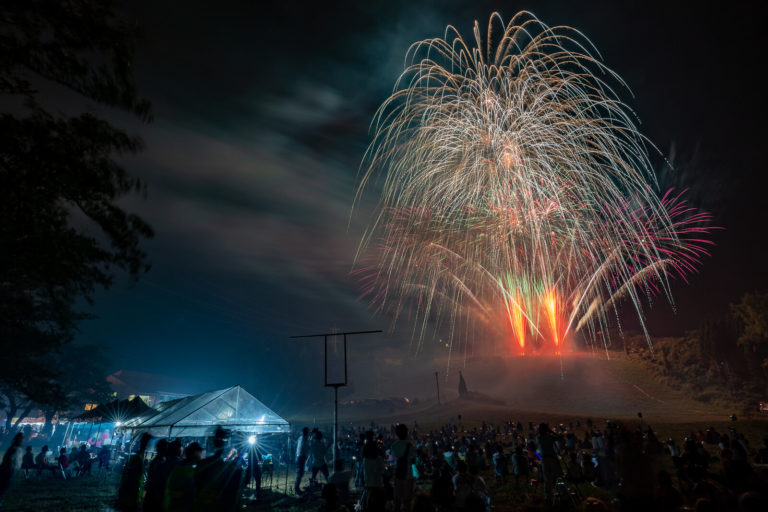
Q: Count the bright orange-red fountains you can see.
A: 2